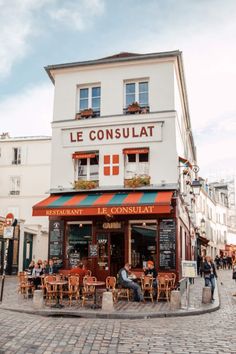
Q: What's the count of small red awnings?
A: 2